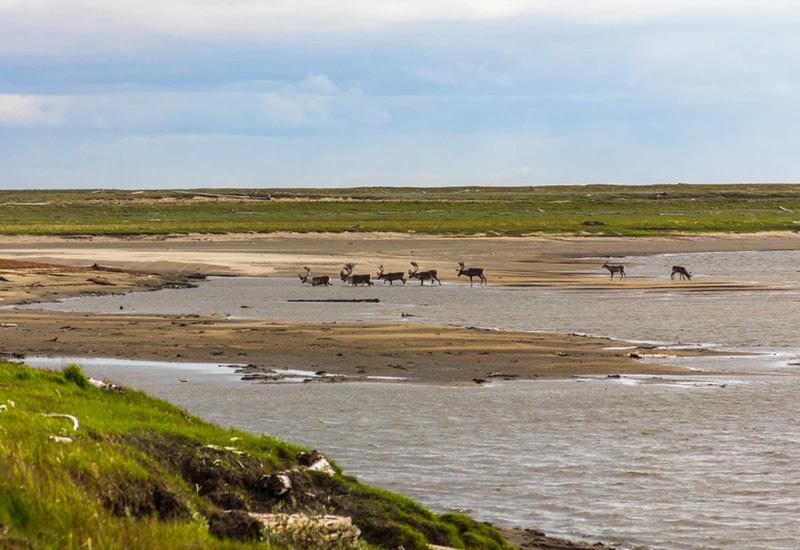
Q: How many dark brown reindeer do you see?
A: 7